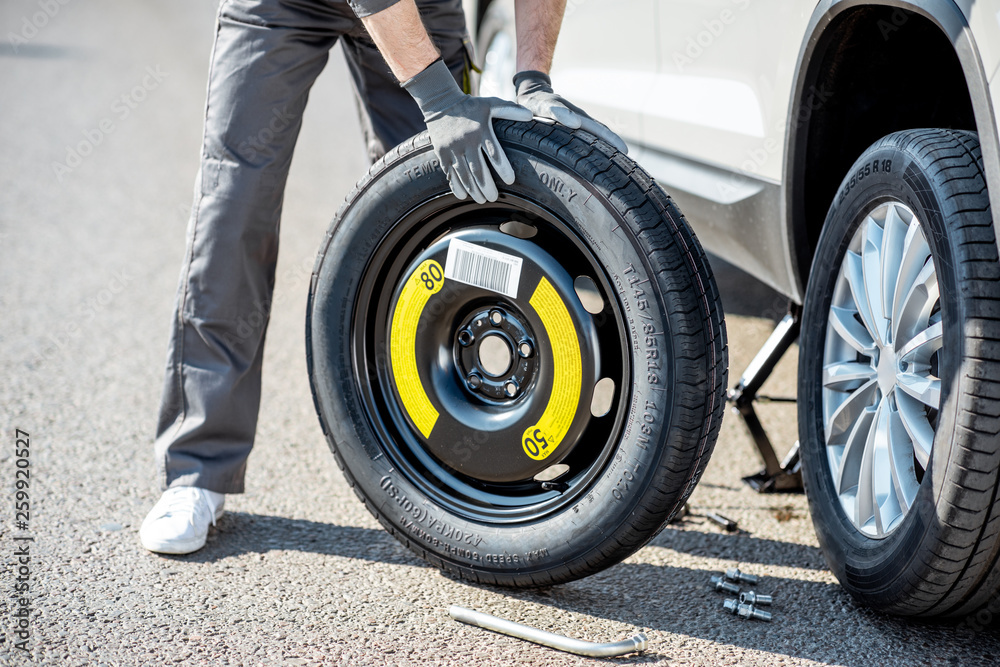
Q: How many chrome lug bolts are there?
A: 5